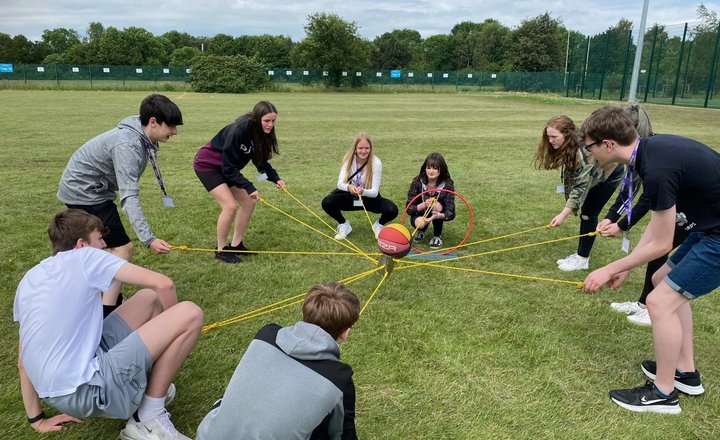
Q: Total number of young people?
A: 9